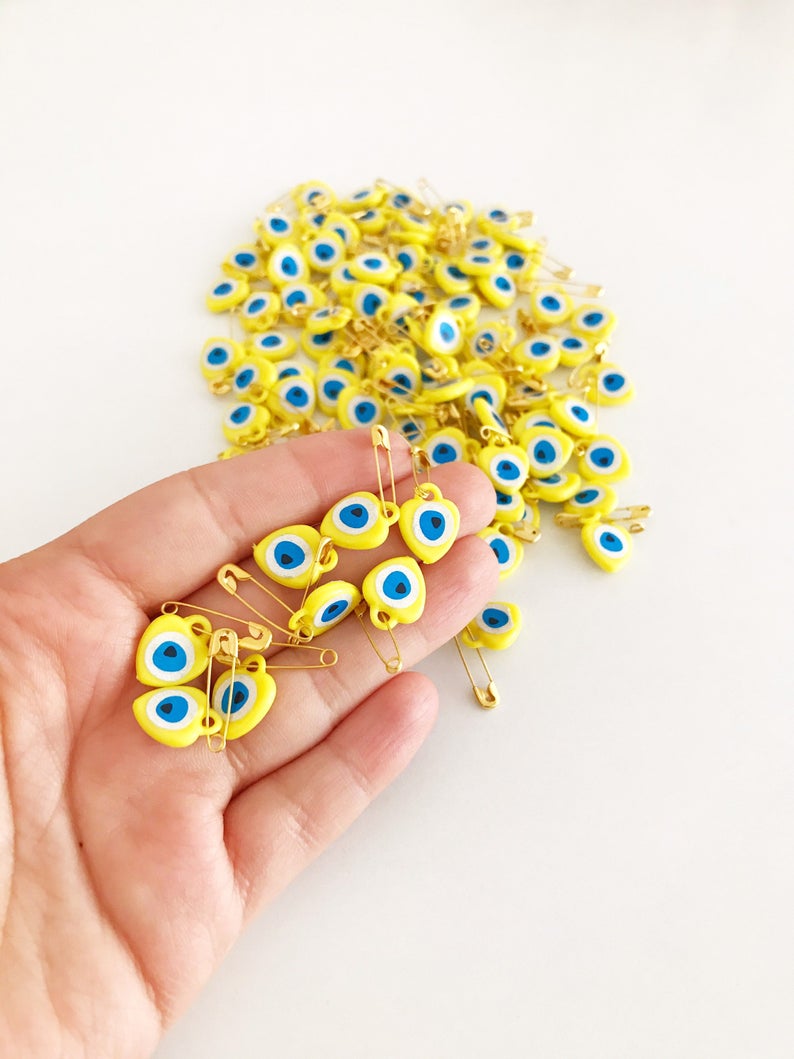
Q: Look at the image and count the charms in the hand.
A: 8